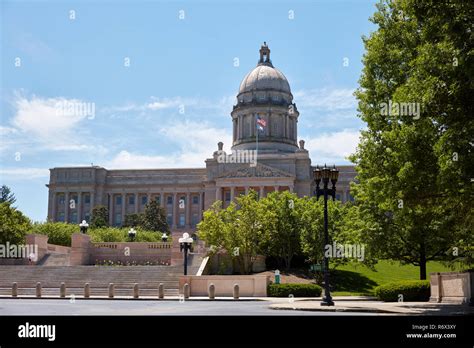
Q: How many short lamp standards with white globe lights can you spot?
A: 4